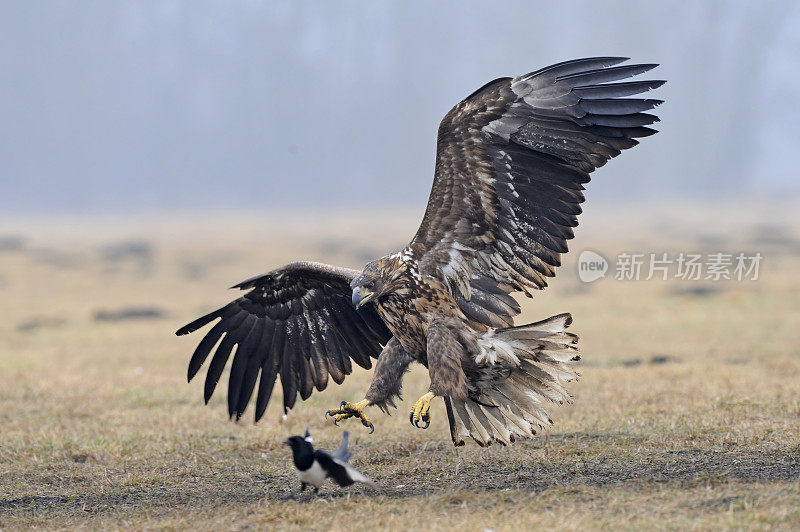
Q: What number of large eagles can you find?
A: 1